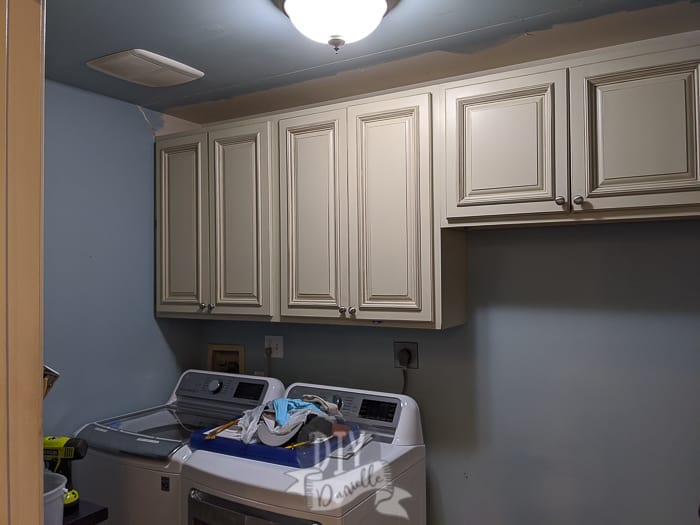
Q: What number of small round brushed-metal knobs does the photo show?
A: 6